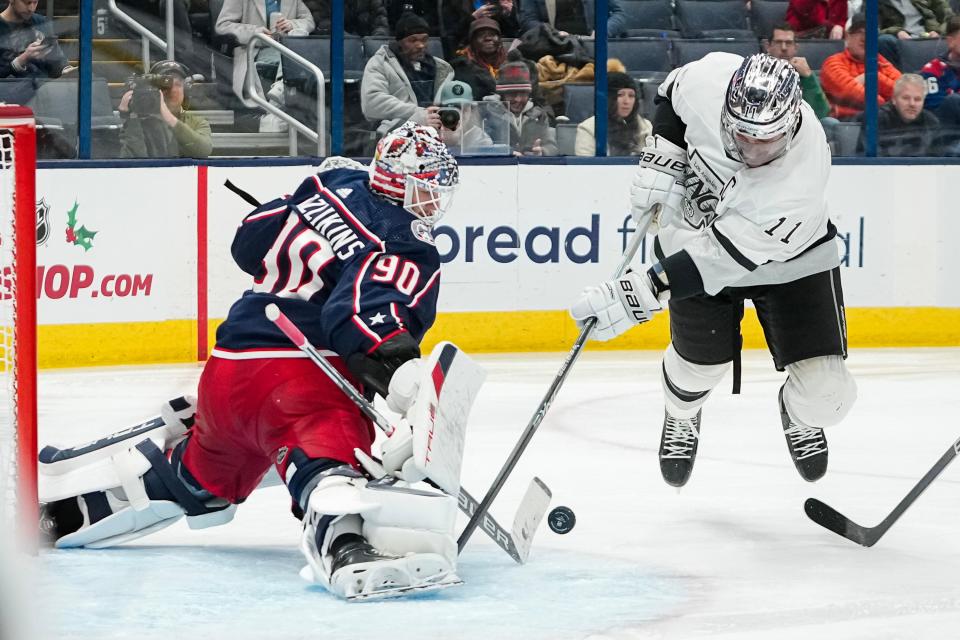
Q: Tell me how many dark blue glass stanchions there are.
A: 4